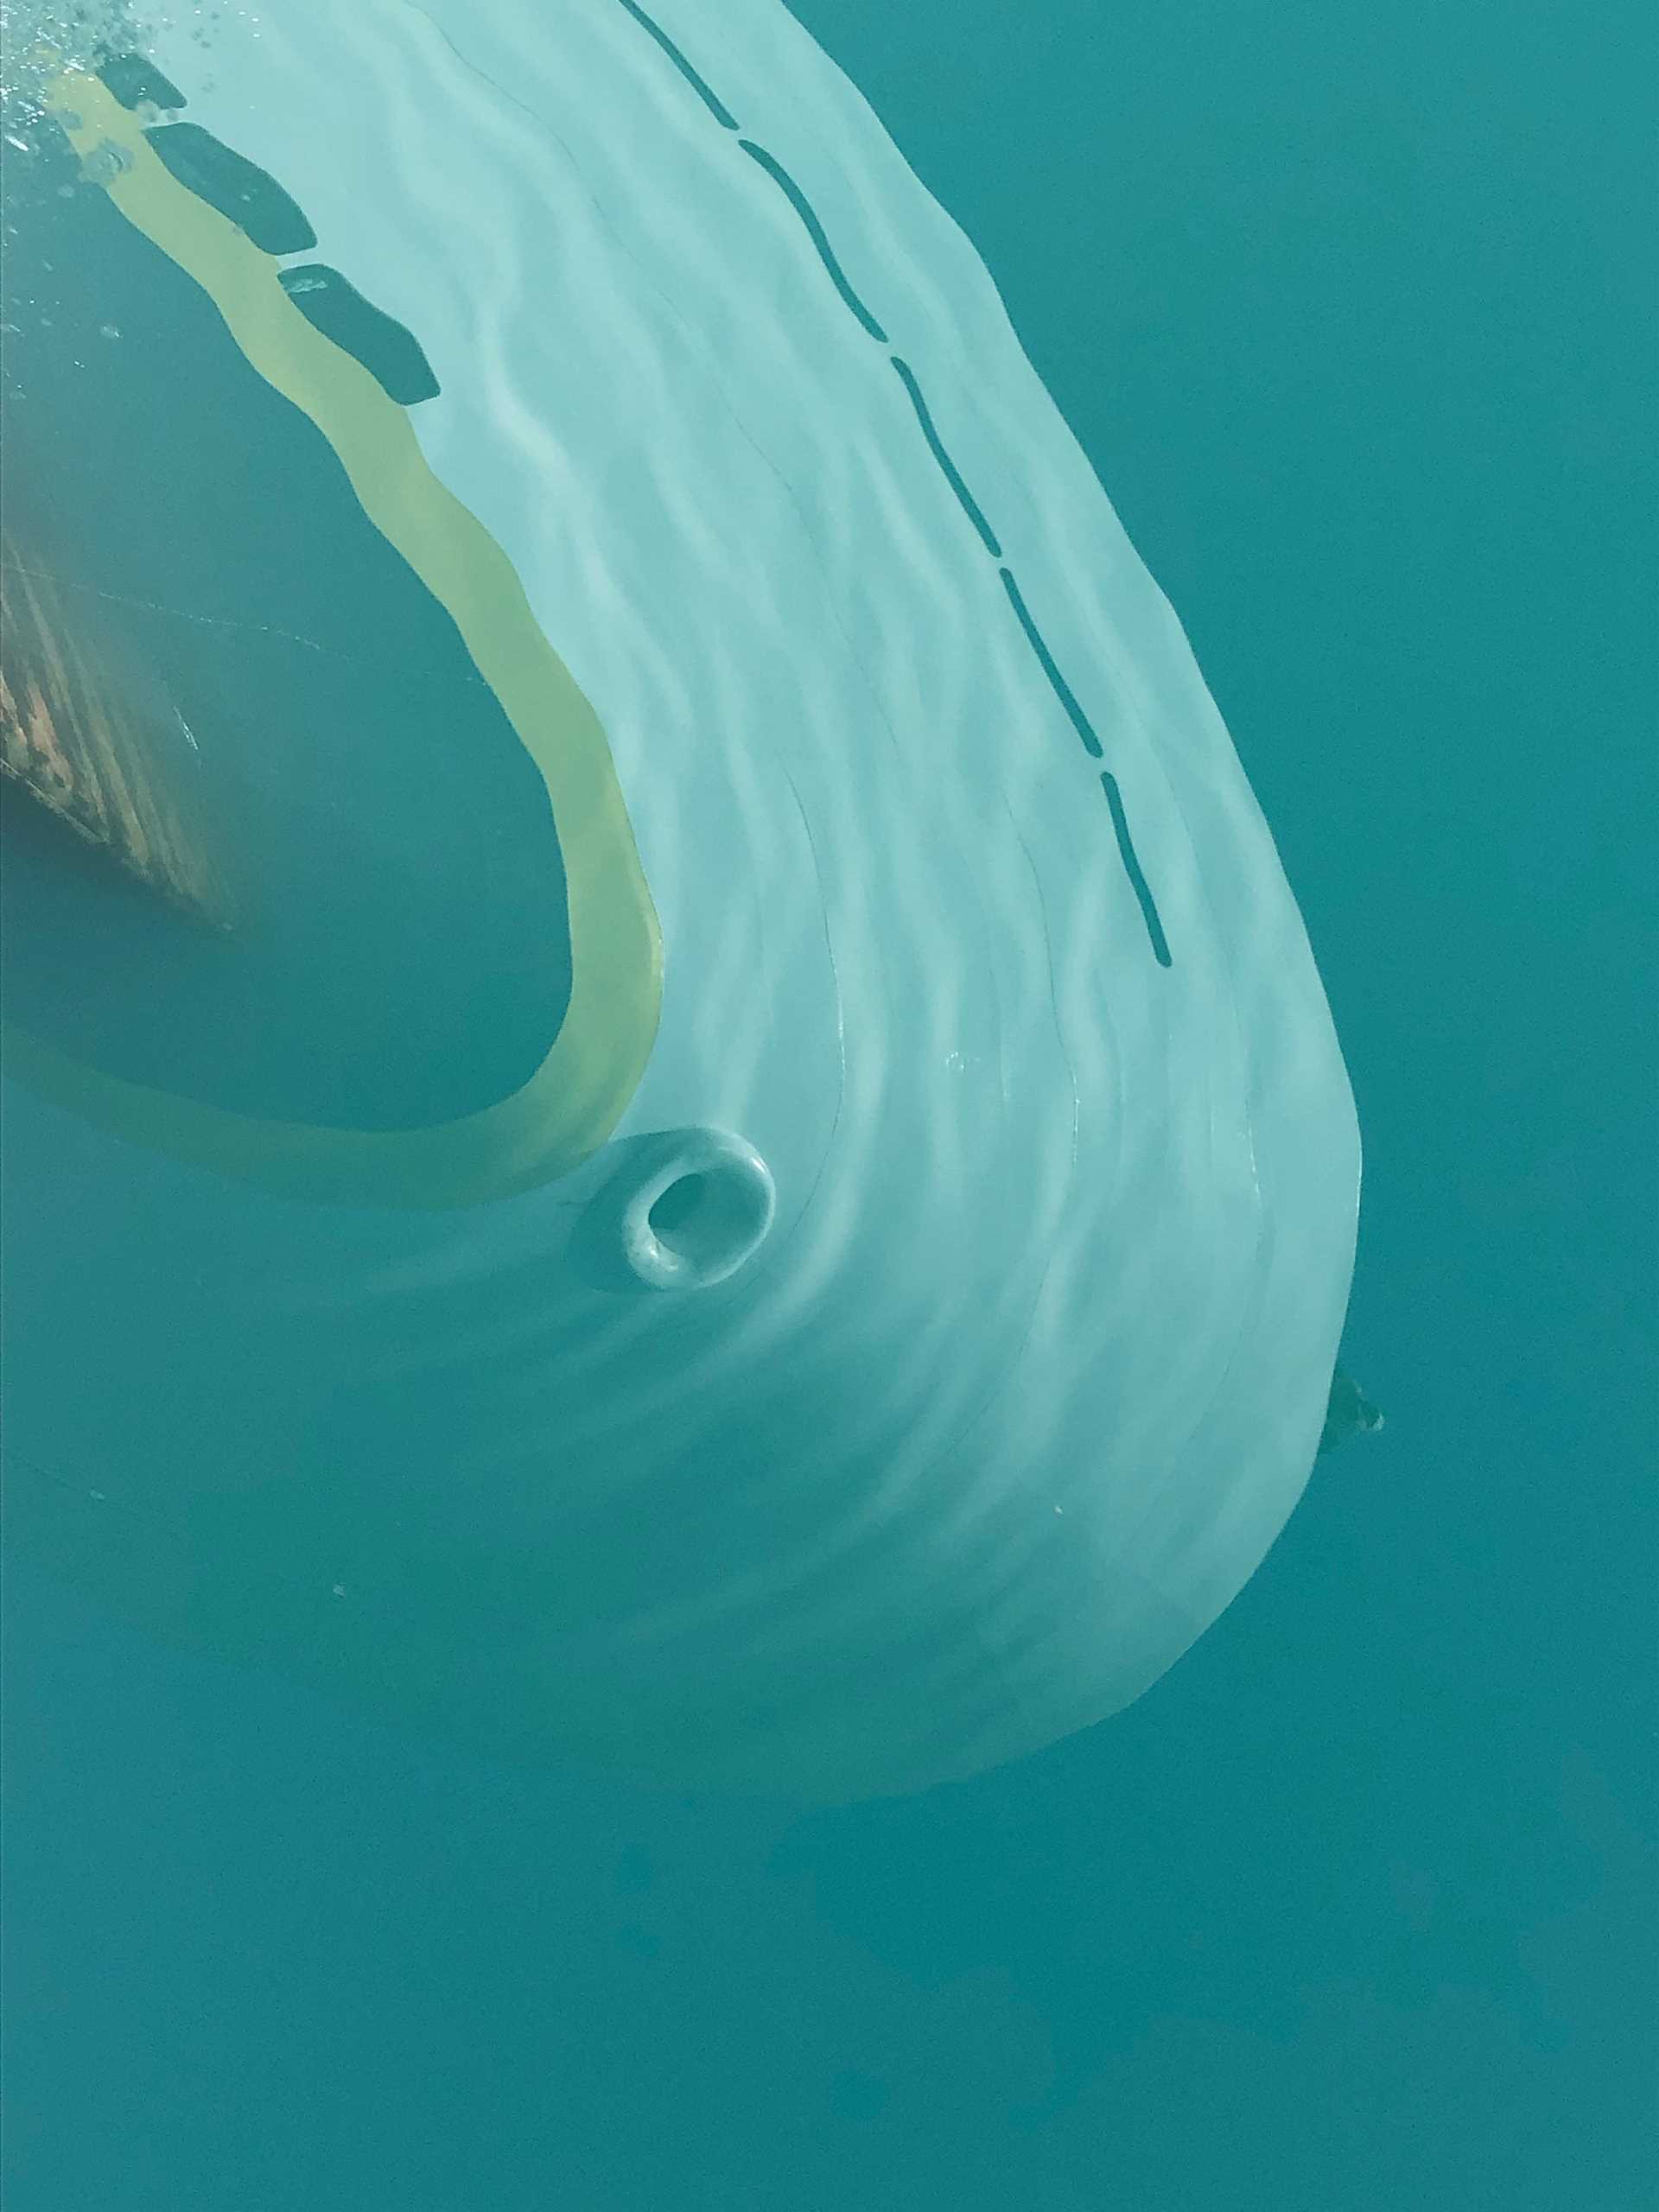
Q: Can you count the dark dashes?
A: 5